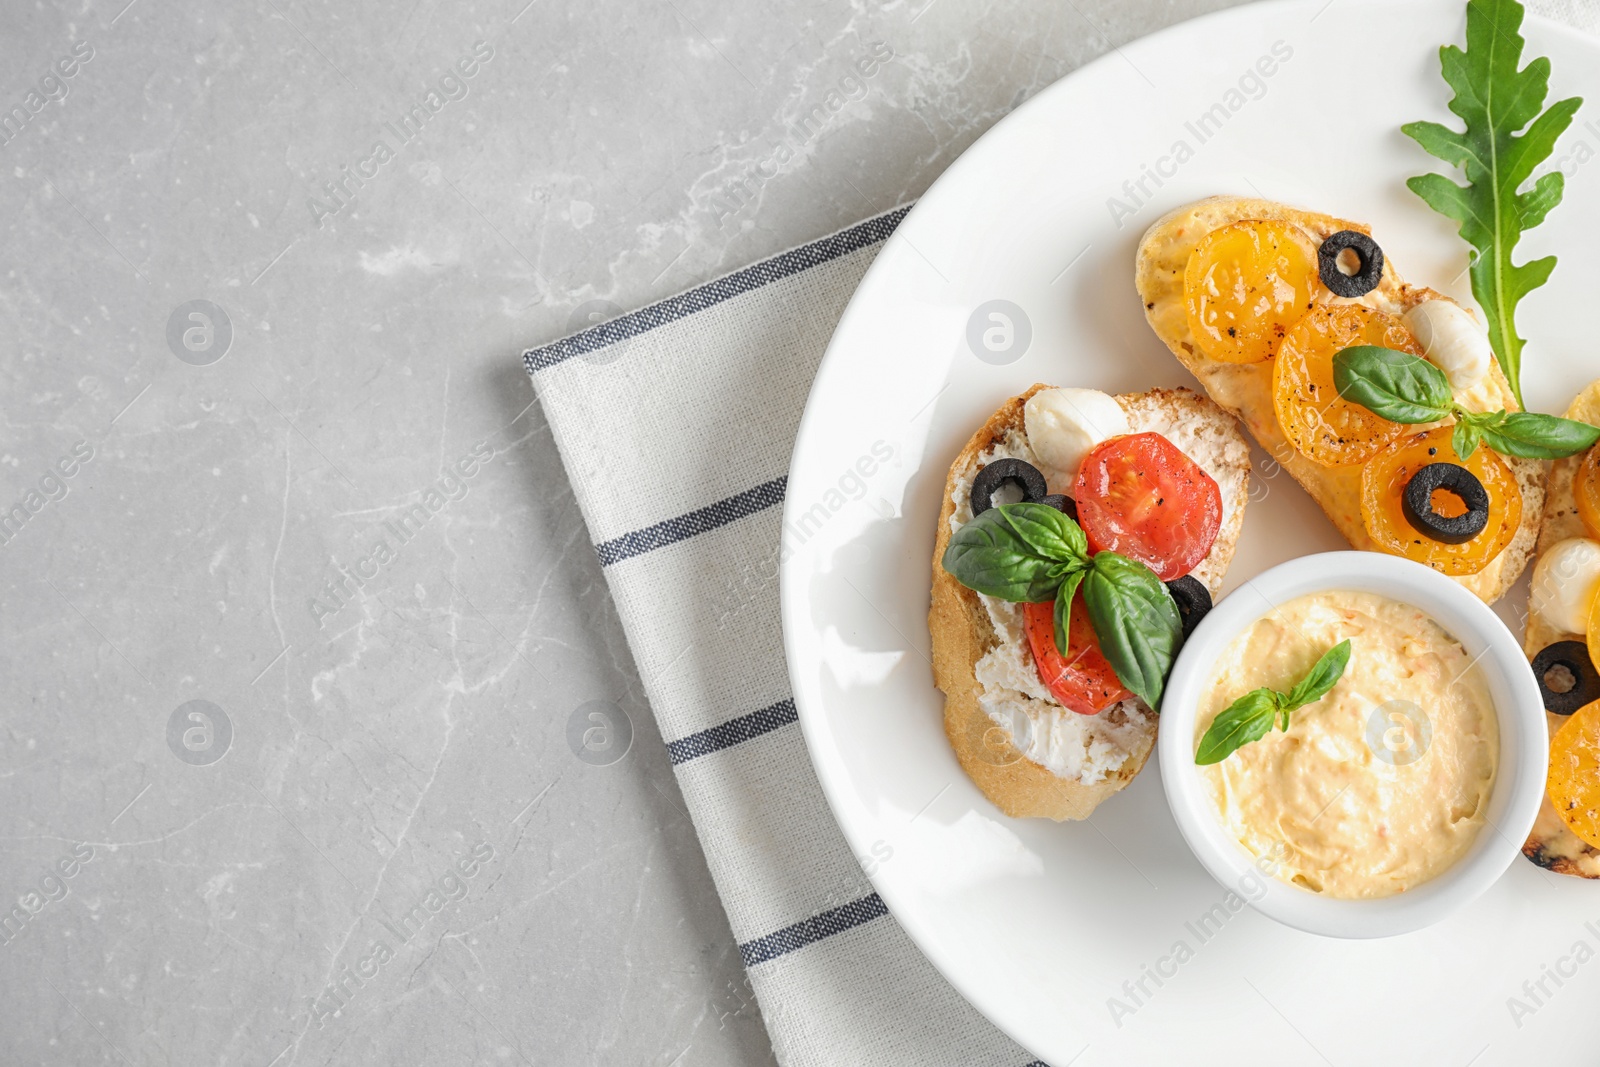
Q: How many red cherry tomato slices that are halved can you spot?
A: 2